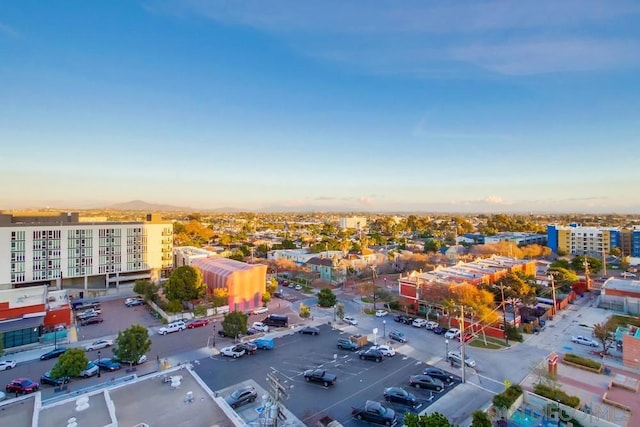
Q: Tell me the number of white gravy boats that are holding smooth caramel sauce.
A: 0